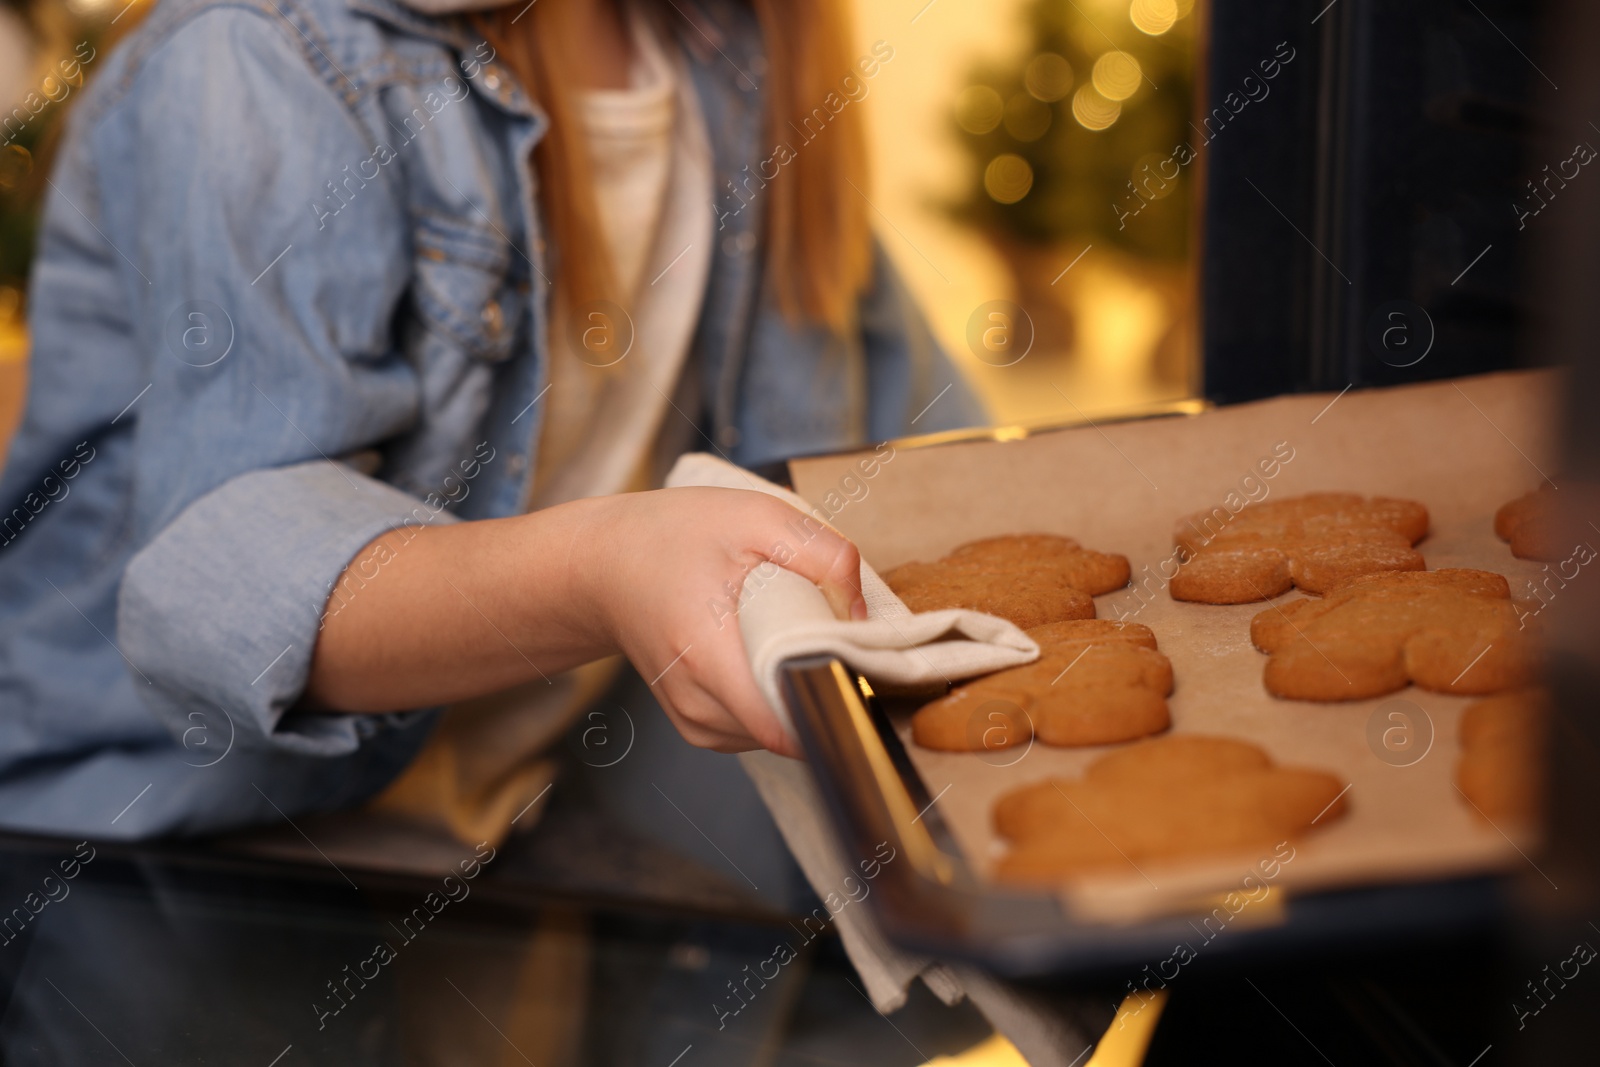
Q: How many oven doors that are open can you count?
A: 1